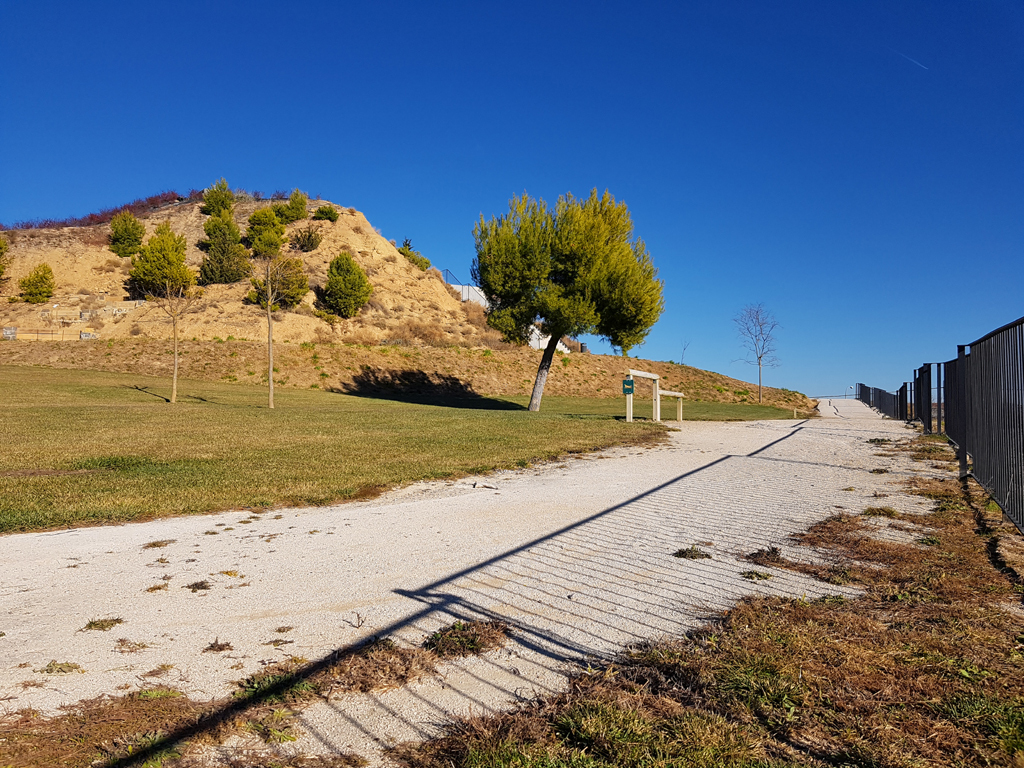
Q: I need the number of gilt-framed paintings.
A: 0